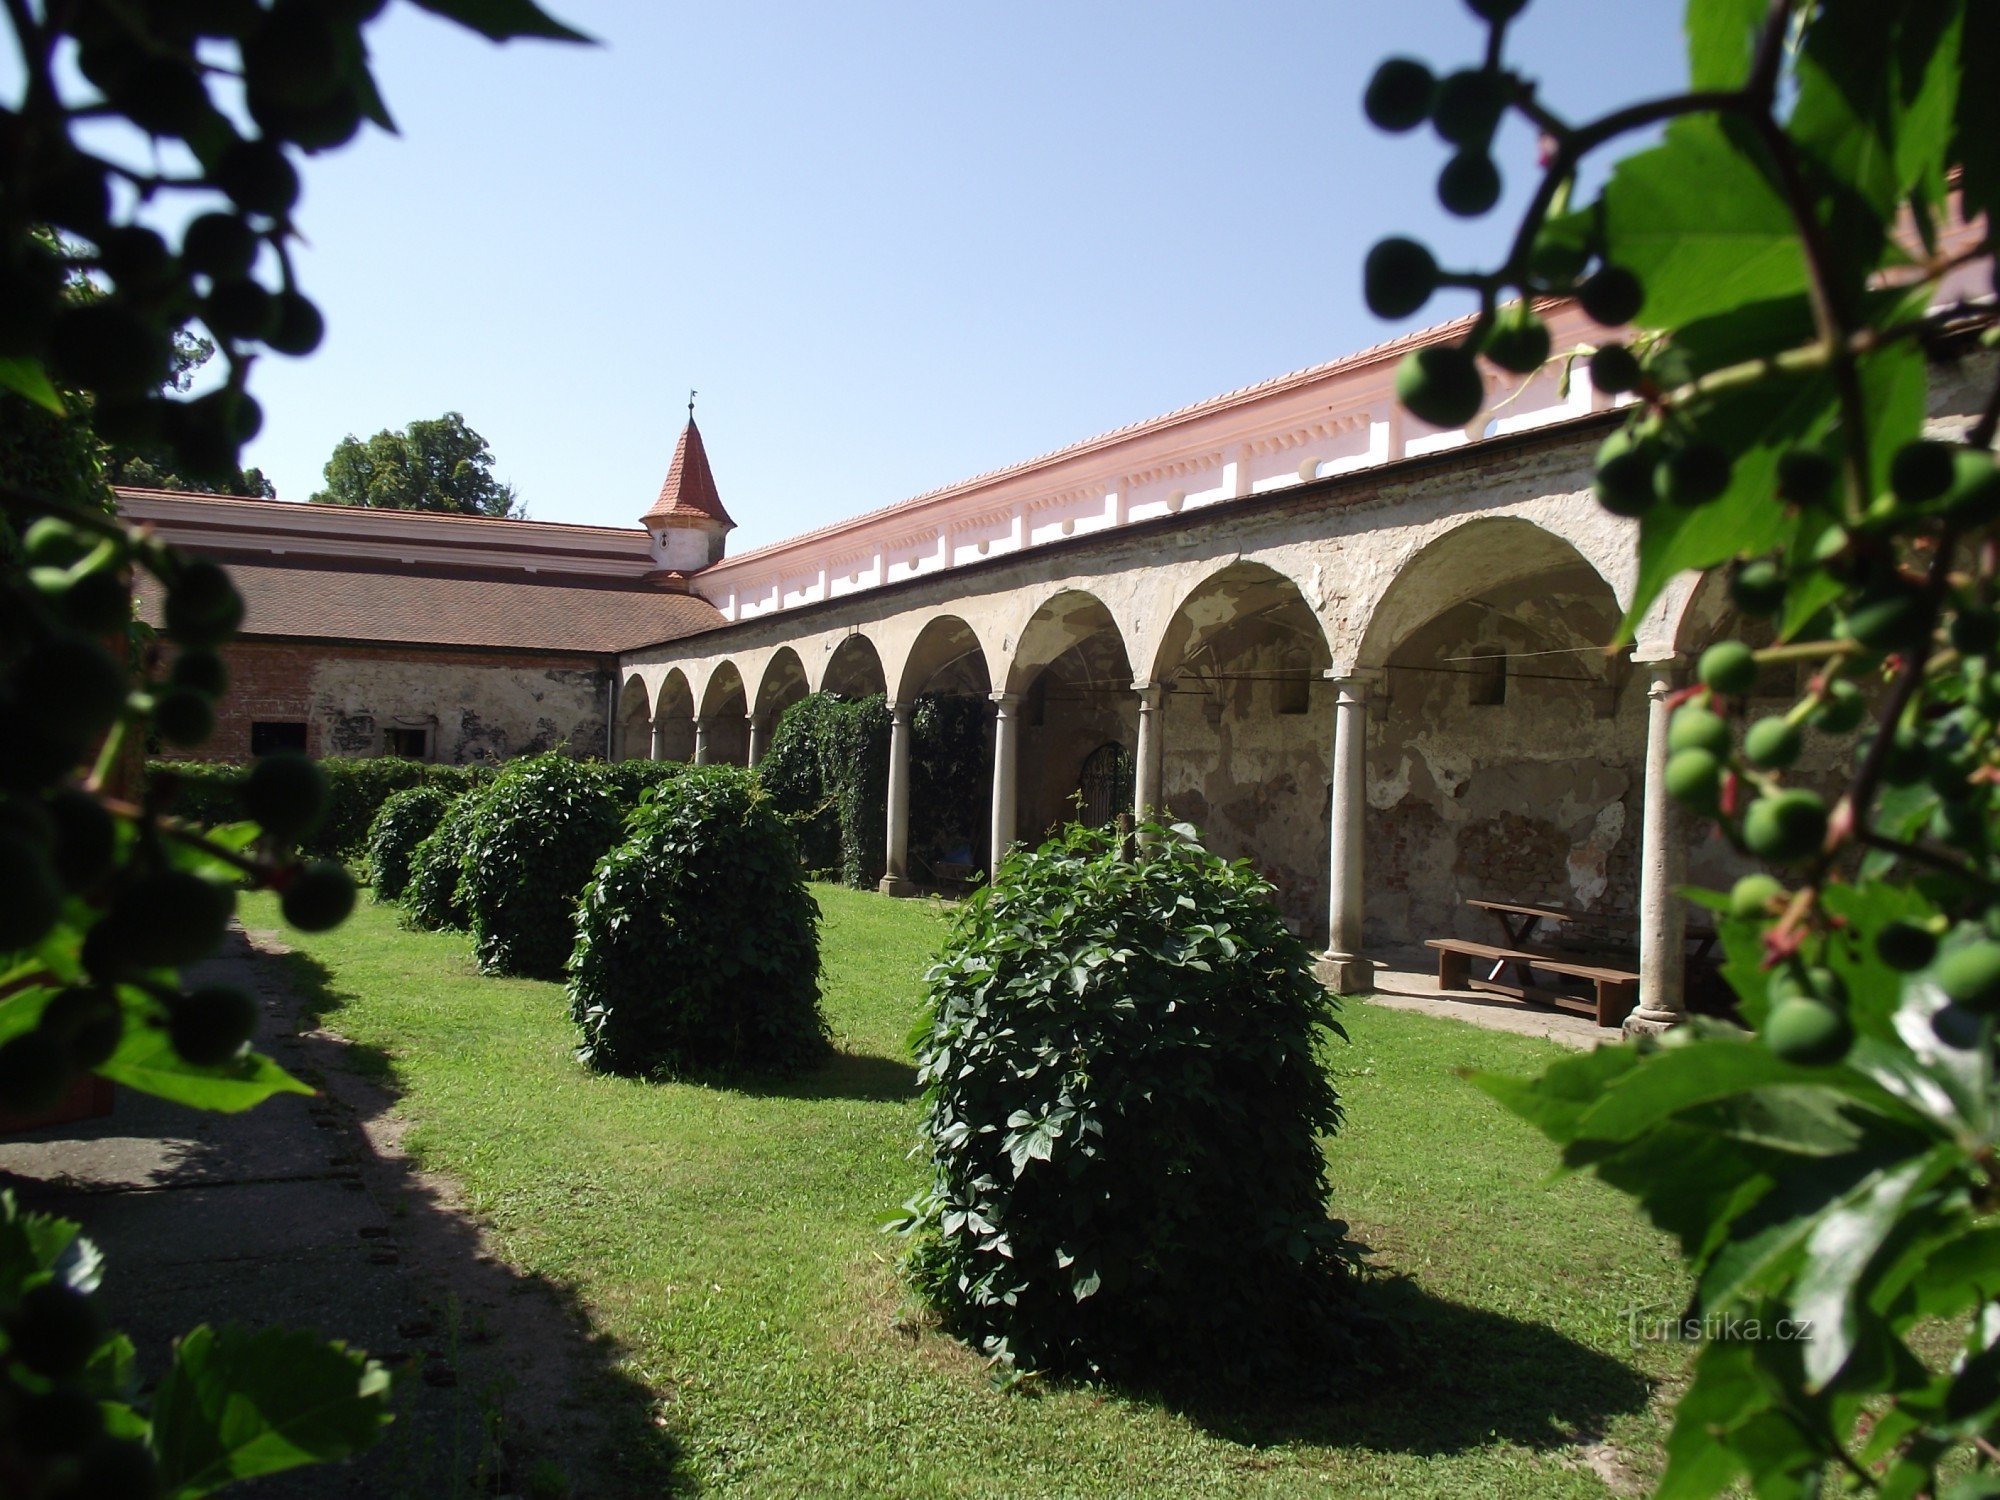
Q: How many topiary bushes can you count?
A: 5